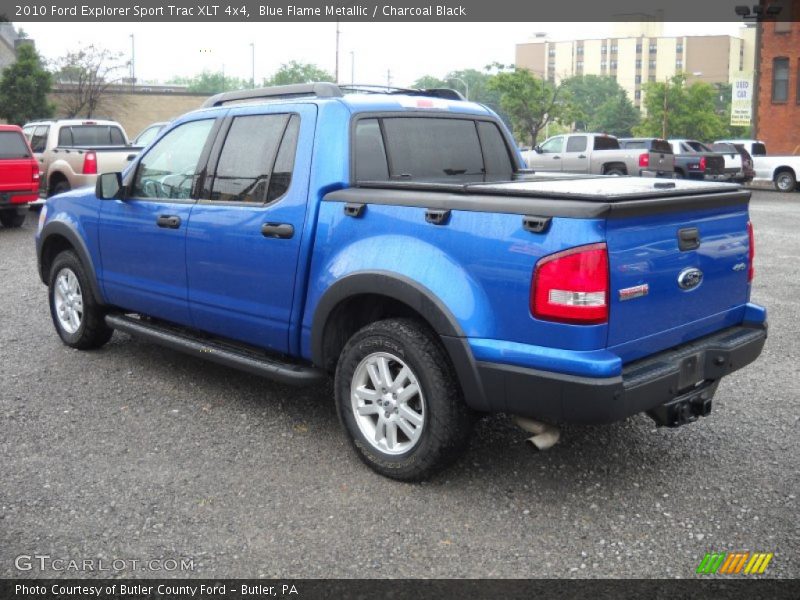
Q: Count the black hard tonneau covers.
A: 1